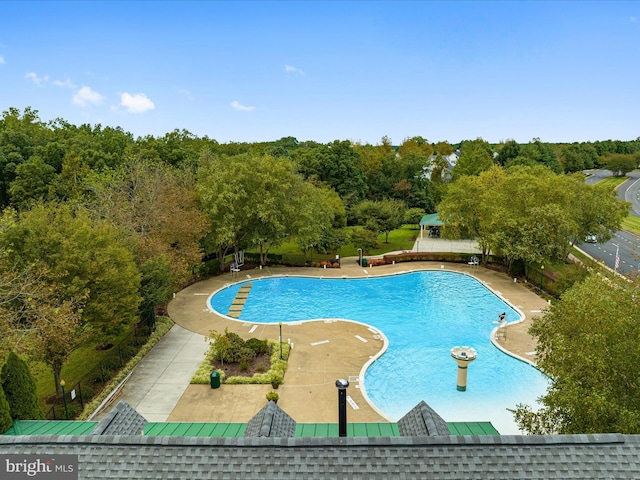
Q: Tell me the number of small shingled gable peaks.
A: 3